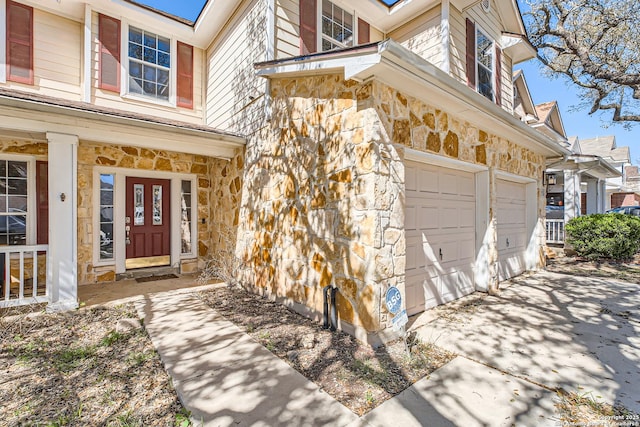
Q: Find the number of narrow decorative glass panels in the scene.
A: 2